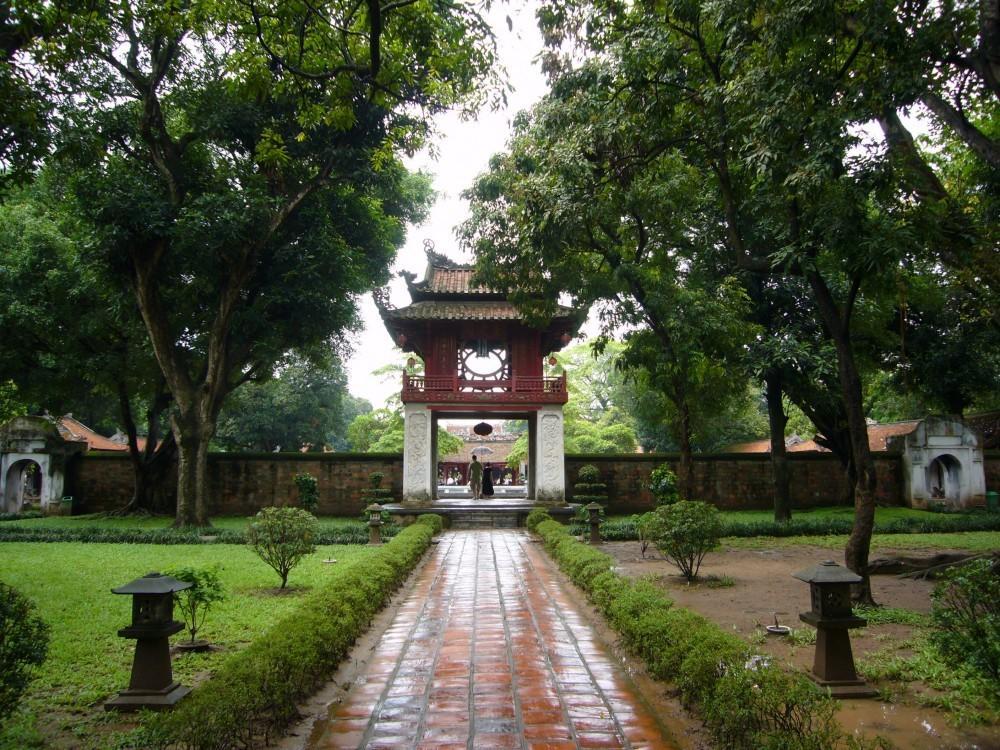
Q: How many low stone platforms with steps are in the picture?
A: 1